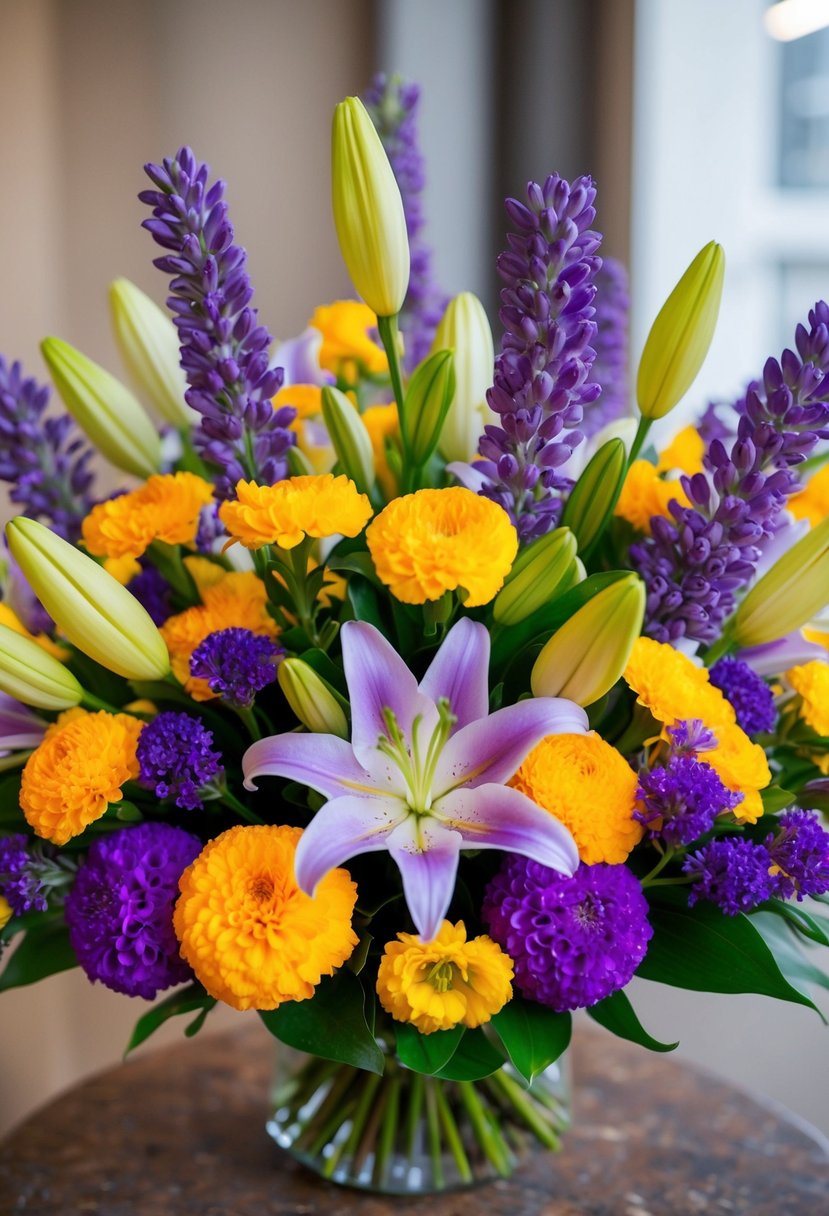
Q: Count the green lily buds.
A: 14